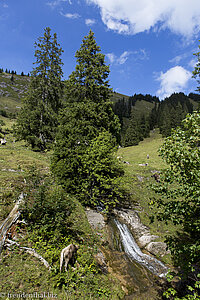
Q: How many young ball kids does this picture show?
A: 0